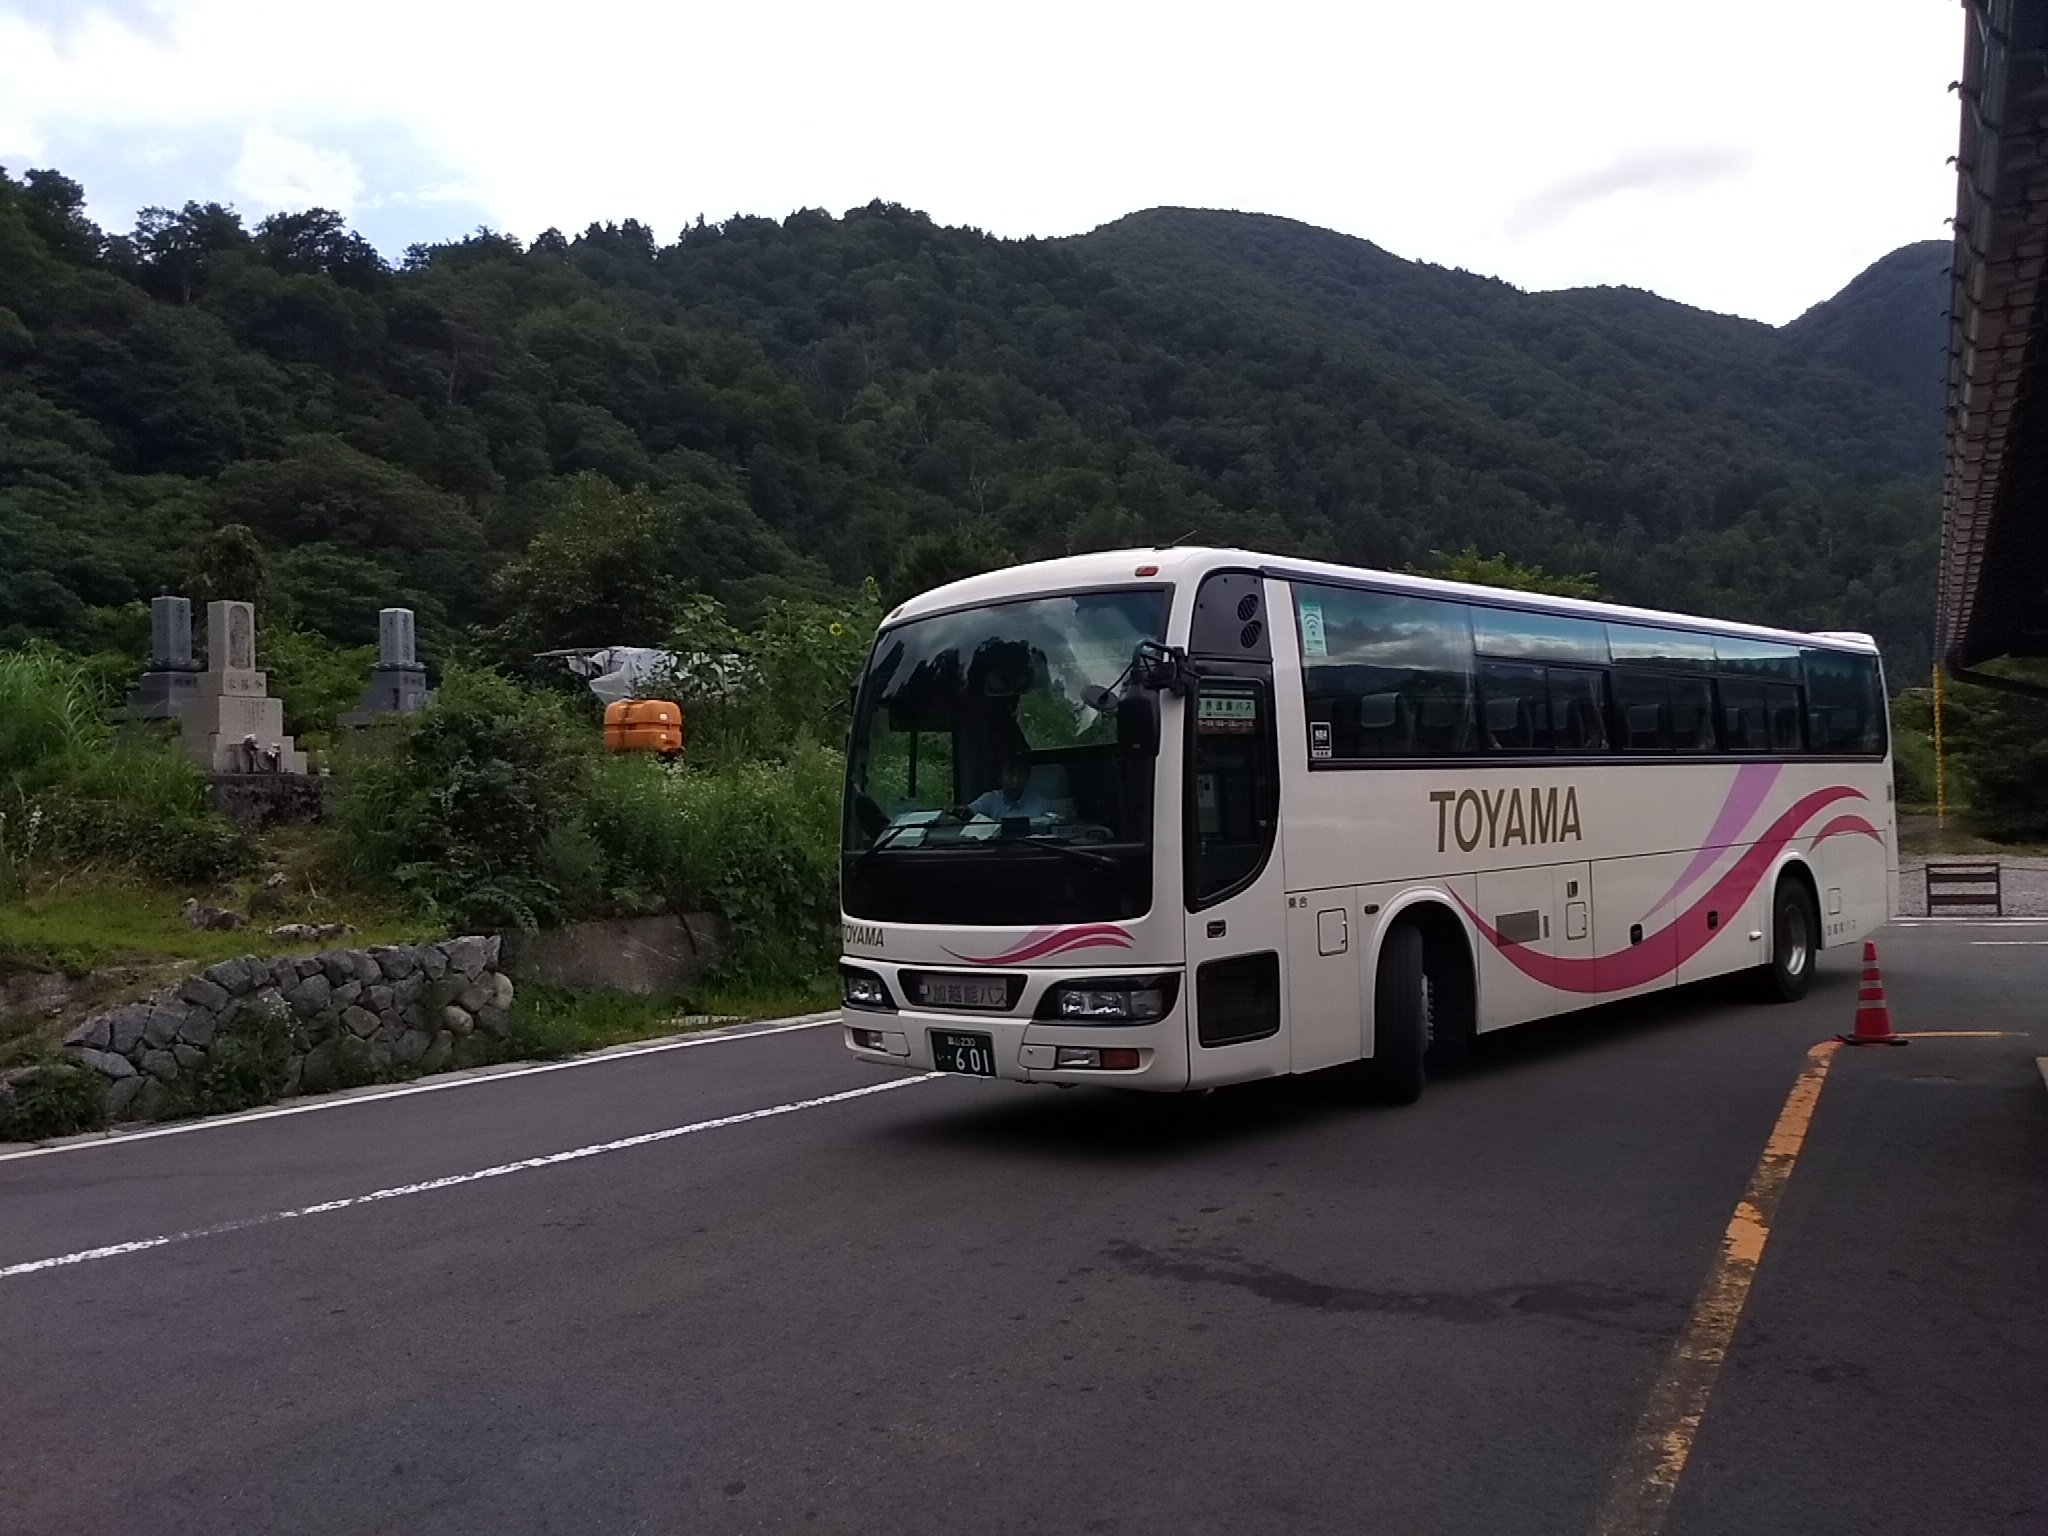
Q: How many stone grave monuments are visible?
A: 3